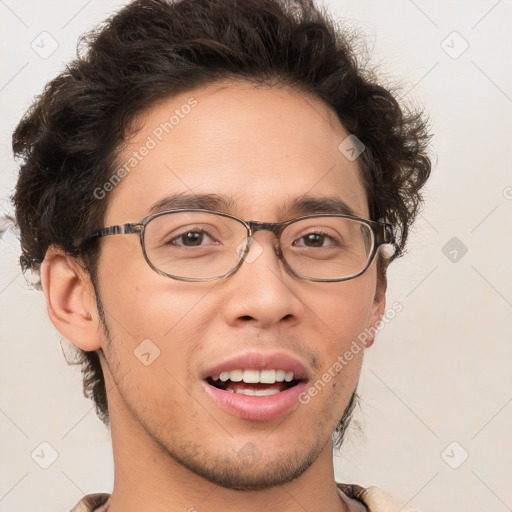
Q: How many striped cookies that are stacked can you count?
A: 0